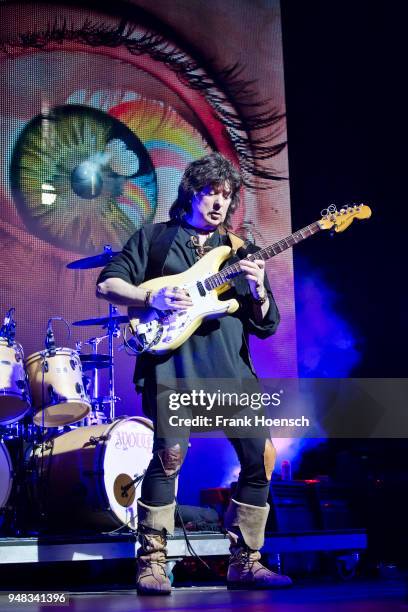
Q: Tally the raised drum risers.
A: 1